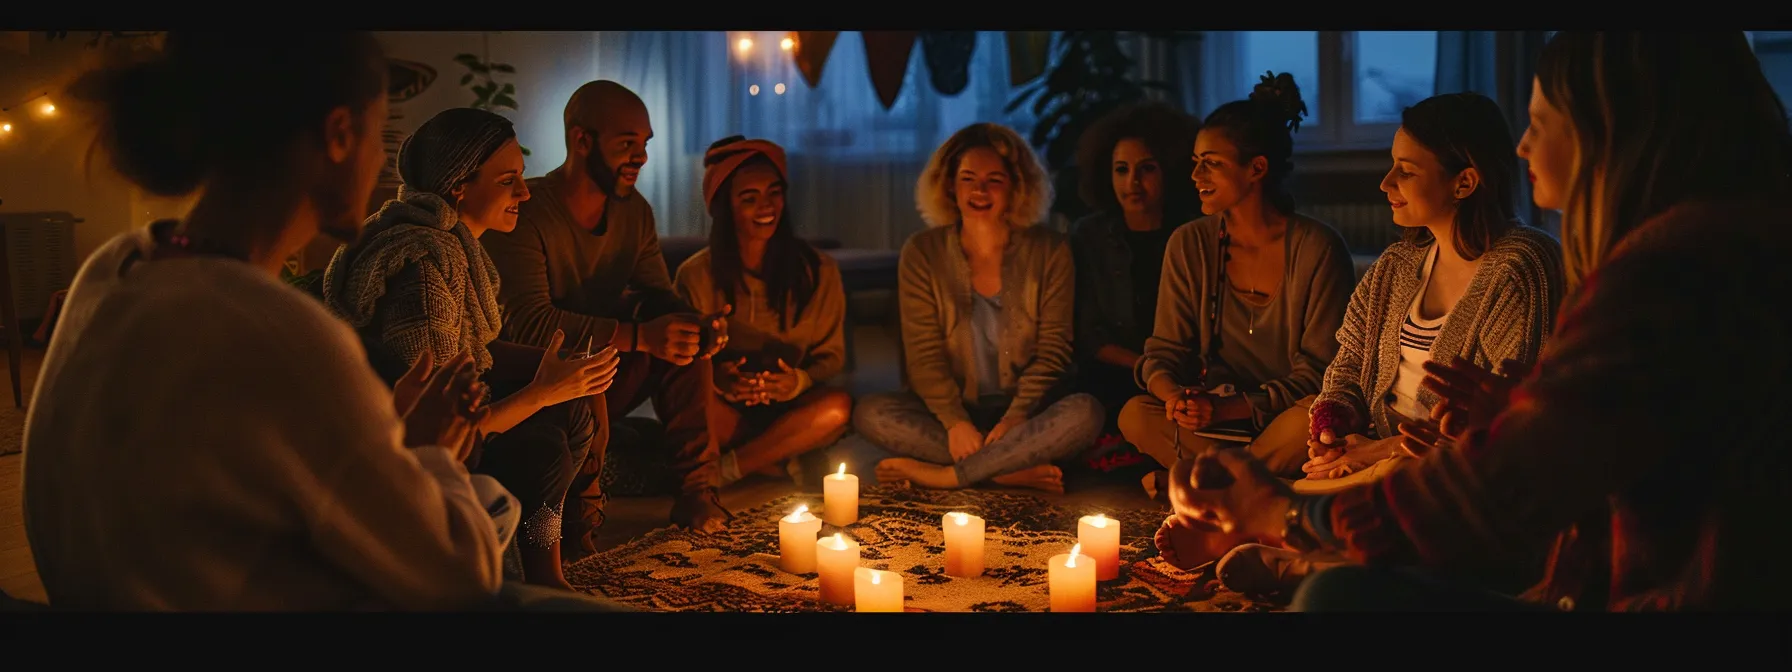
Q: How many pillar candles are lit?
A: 7